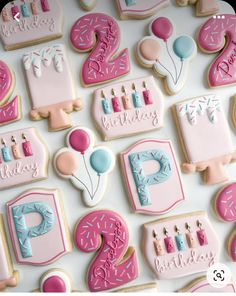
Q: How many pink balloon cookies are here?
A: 3